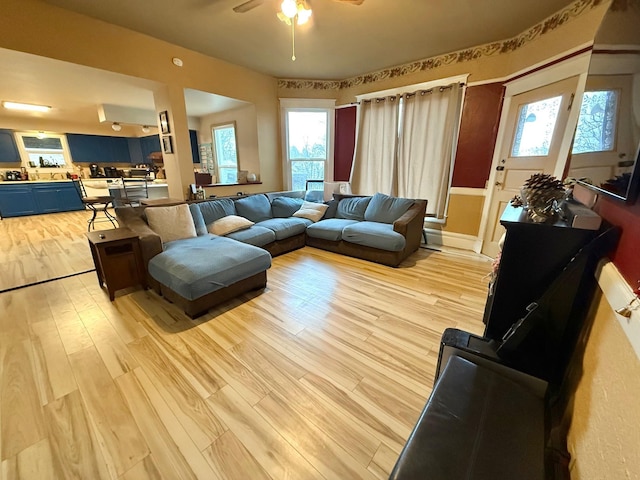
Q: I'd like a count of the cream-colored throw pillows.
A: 3